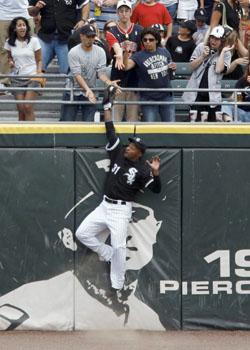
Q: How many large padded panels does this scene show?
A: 3